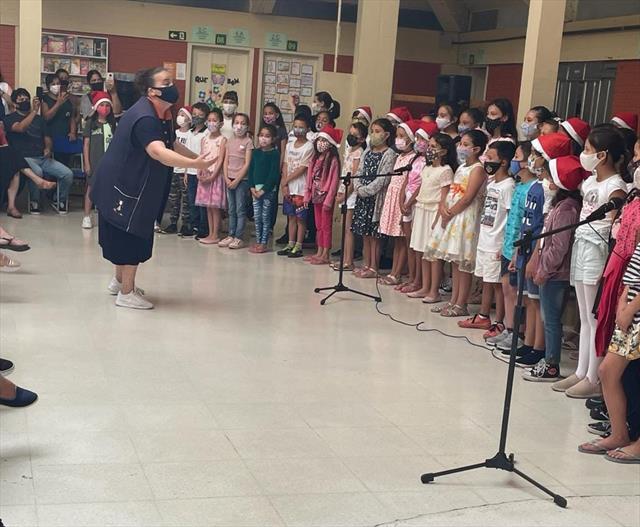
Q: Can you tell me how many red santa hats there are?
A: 11